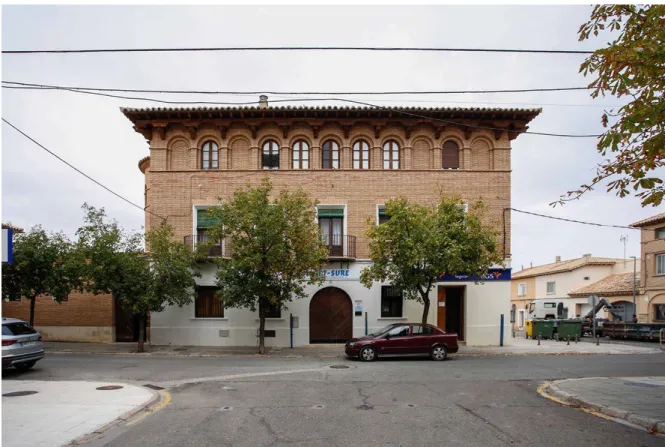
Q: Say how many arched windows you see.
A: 7